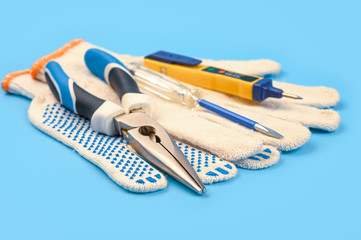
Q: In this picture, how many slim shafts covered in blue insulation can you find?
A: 1